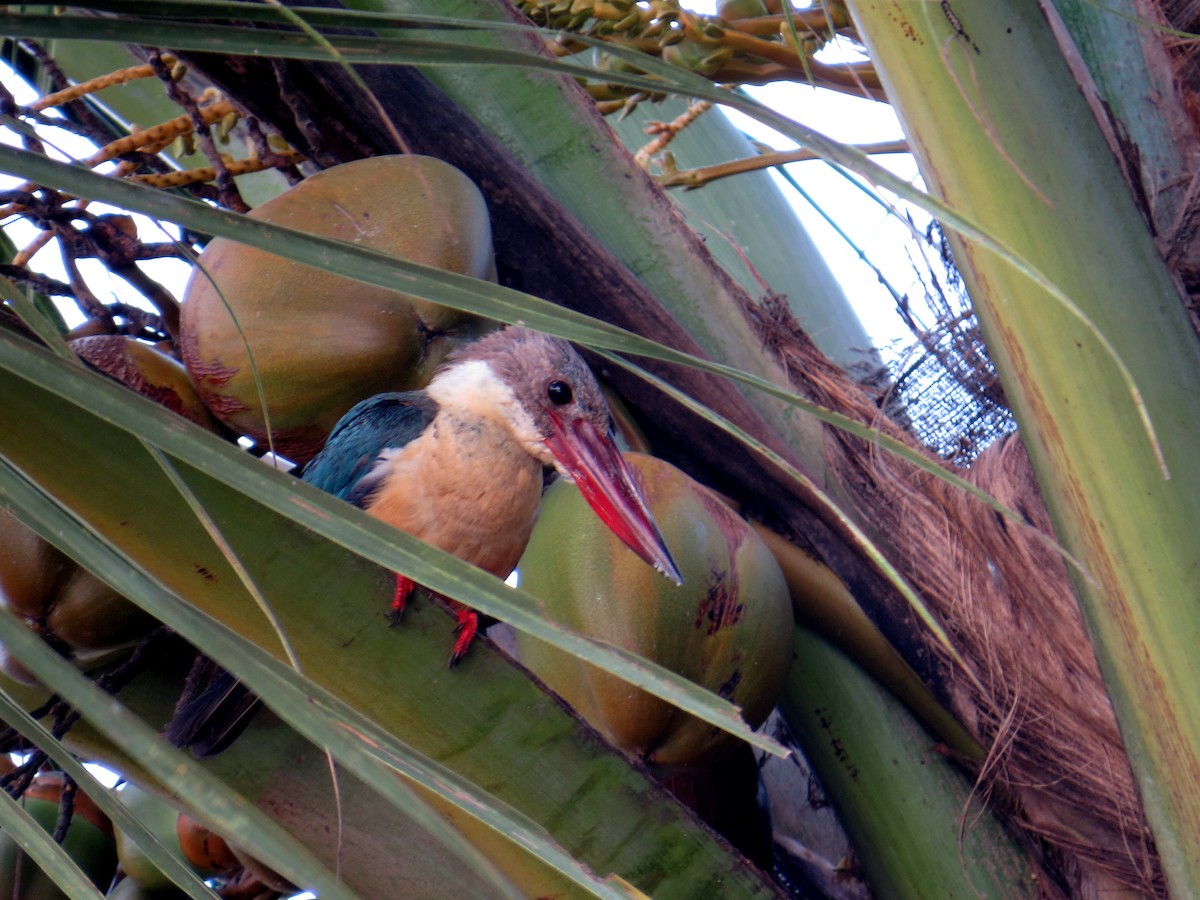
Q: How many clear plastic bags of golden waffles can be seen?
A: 0